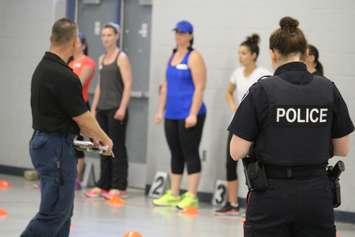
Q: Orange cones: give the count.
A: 5